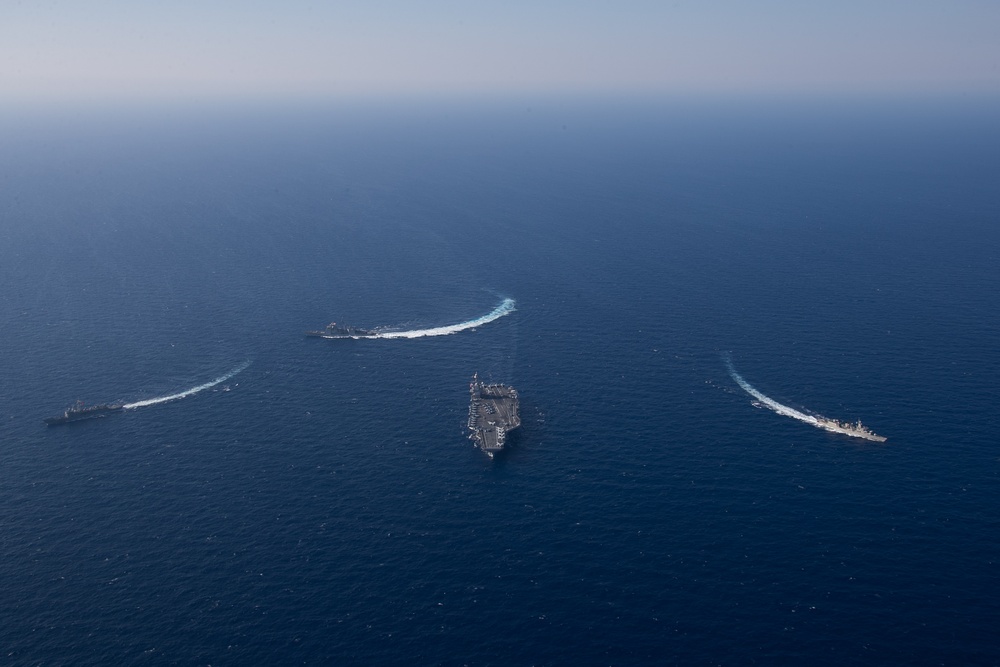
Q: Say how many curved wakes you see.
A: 3